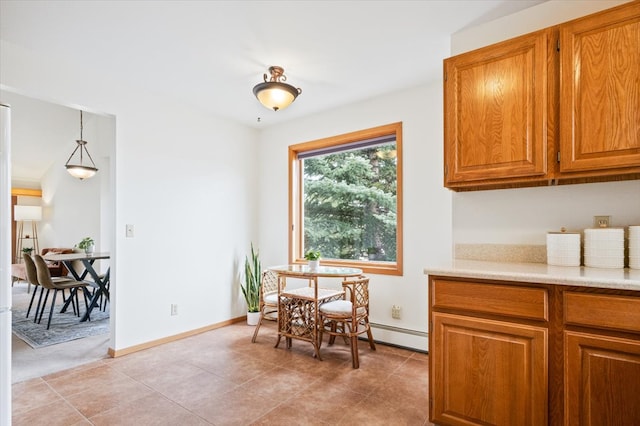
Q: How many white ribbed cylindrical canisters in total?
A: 3